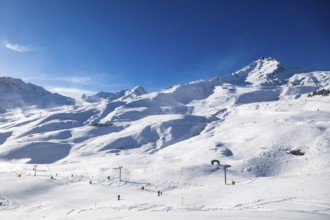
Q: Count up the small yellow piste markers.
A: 5